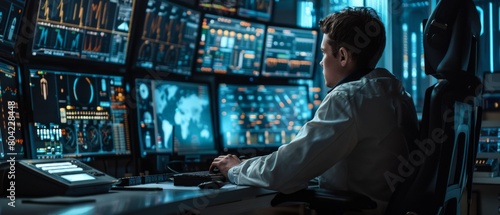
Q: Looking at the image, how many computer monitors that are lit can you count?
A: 11